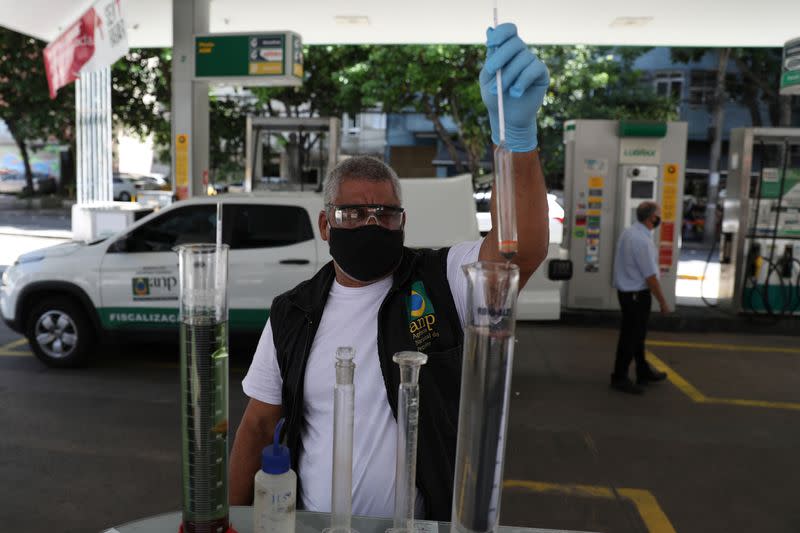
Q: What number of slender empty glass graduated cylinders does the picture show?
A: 2